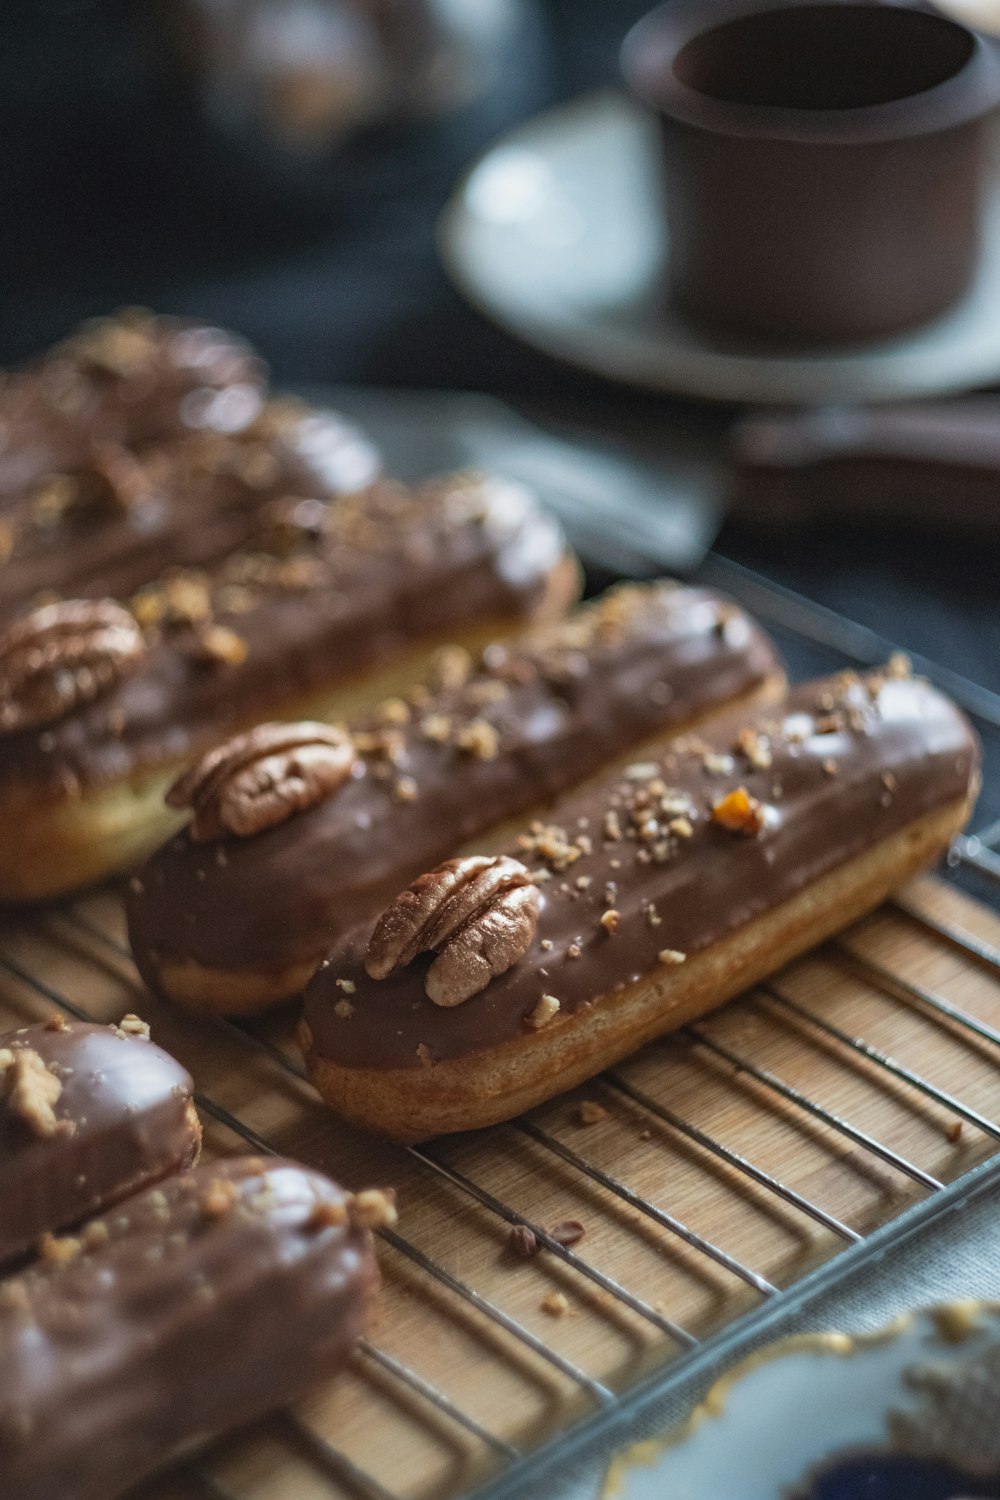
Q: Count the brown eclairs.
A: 7